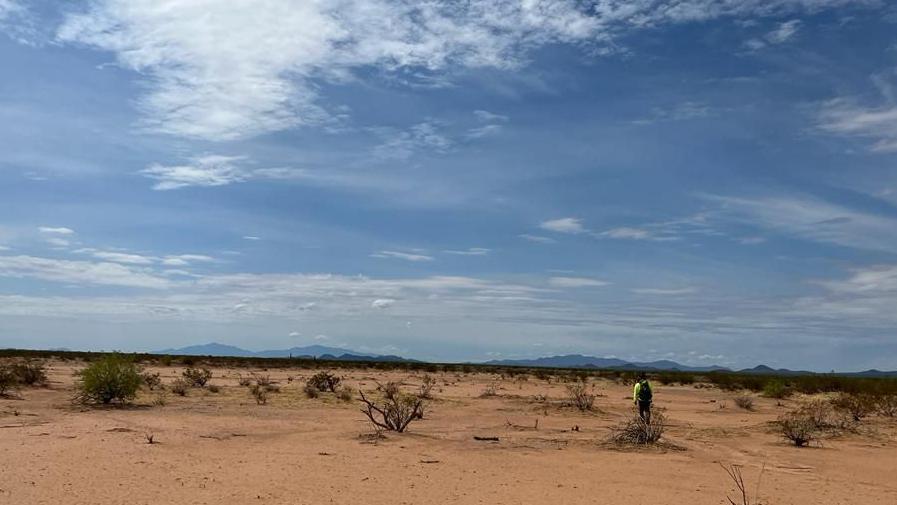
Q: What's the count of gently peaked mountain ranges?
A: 2